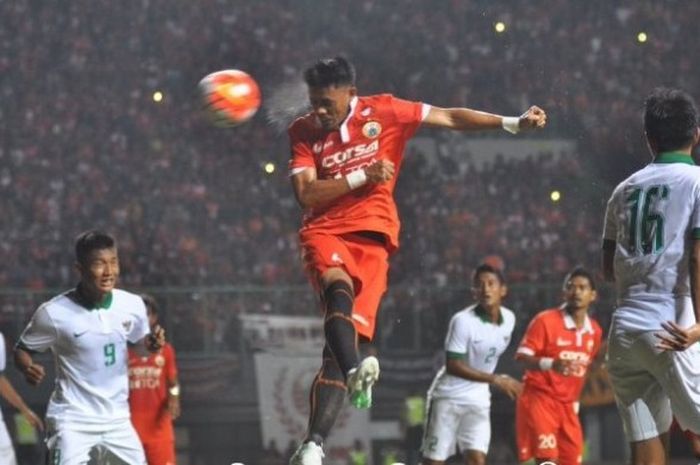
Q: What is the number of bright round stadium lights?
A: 5